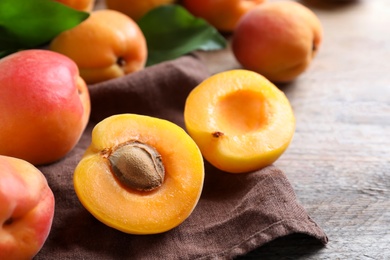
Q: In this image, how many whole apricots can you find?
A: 7